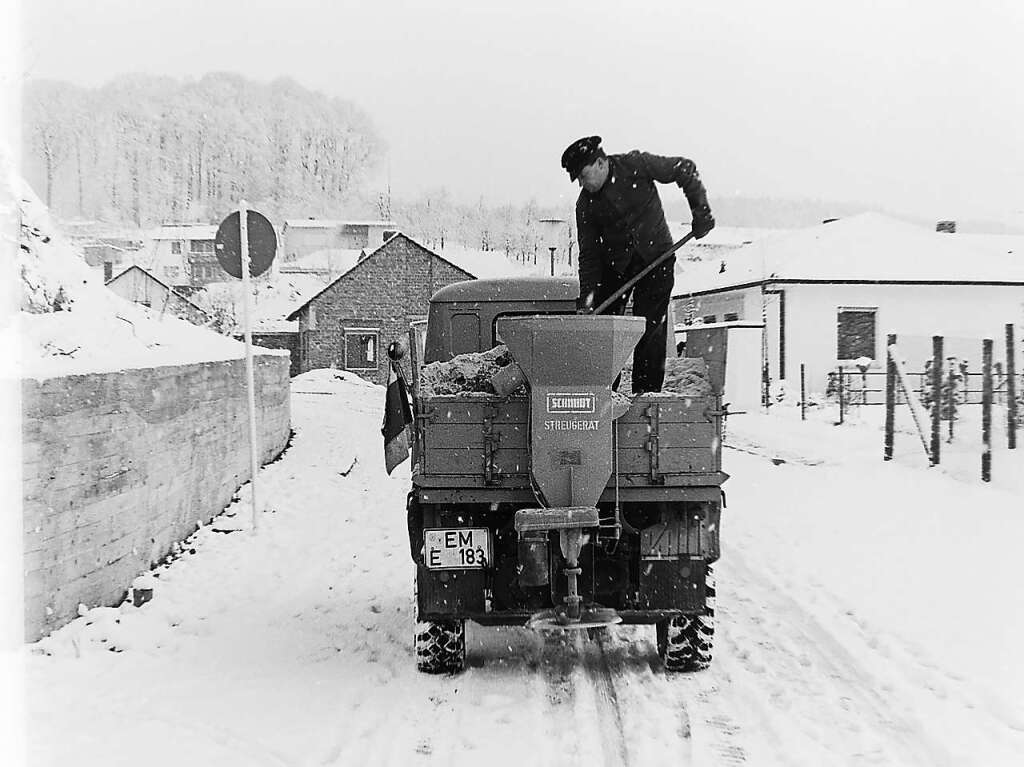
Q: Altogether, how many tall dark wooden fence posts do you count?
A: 4